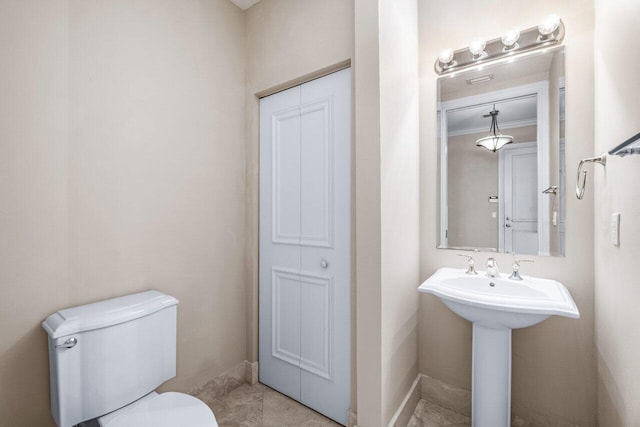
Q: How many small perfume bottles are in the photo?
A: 0